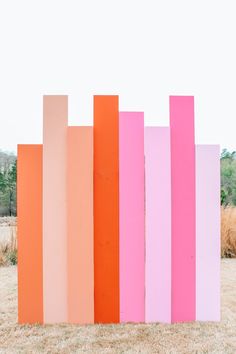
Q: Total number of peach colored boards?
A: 2